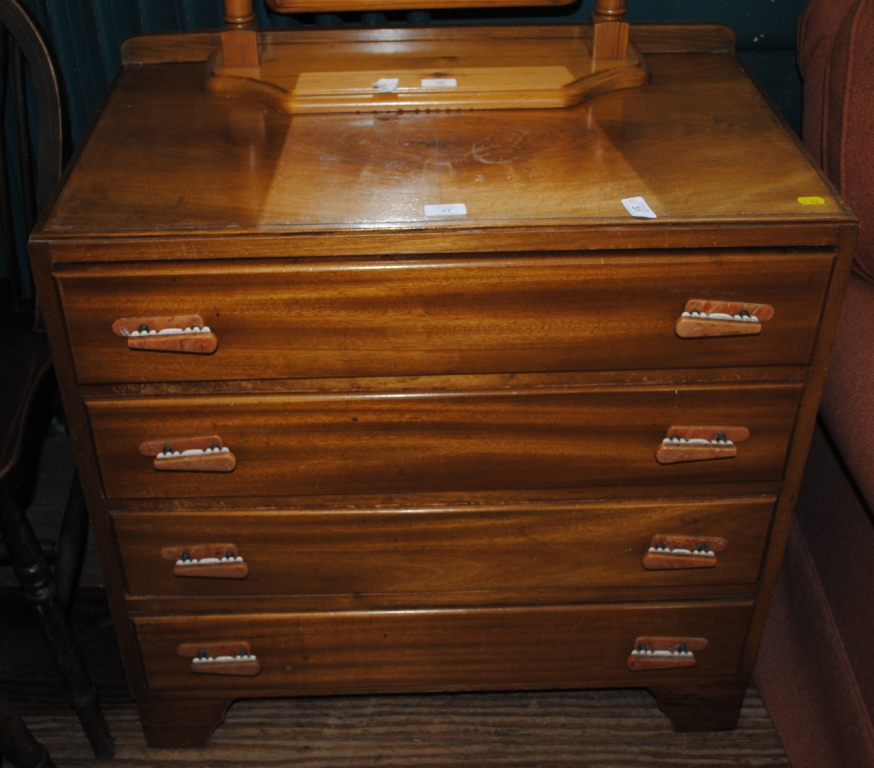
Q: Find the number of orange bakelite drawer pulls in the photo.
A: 8